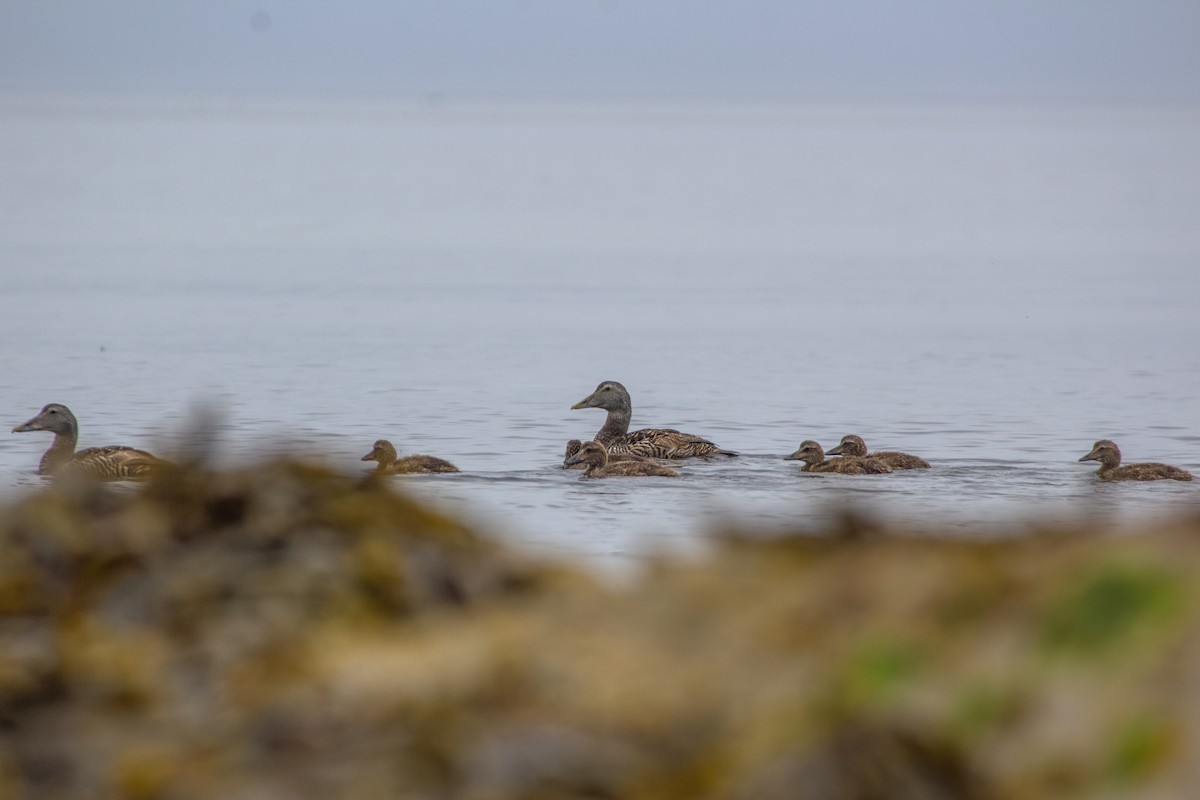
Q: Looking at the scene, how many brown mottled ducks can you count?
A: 8